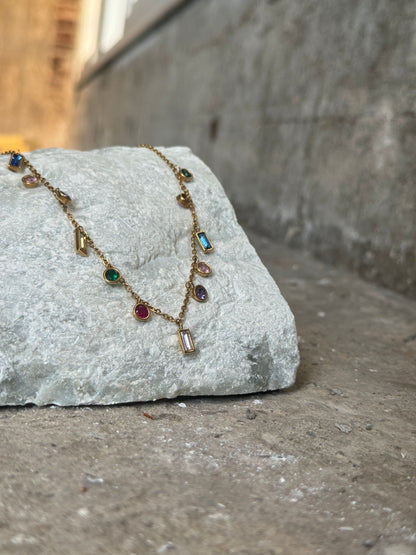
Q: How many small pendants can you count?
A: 12